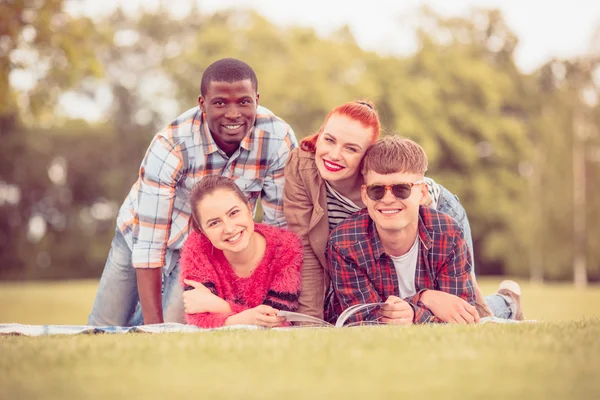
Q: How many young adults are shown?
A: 4